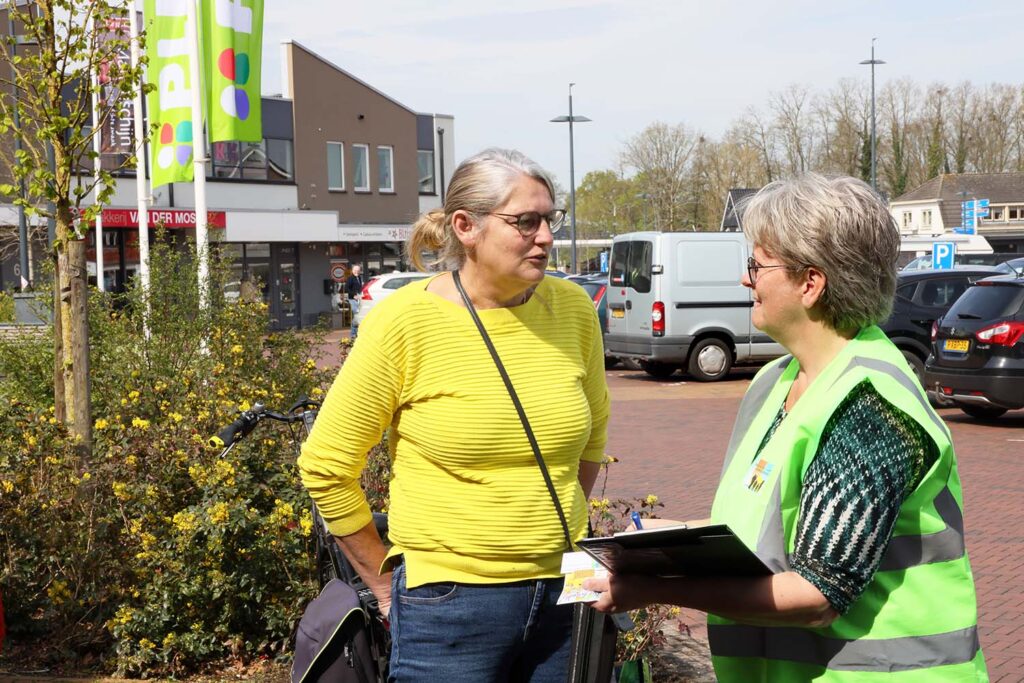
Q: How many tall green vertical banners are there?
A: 2